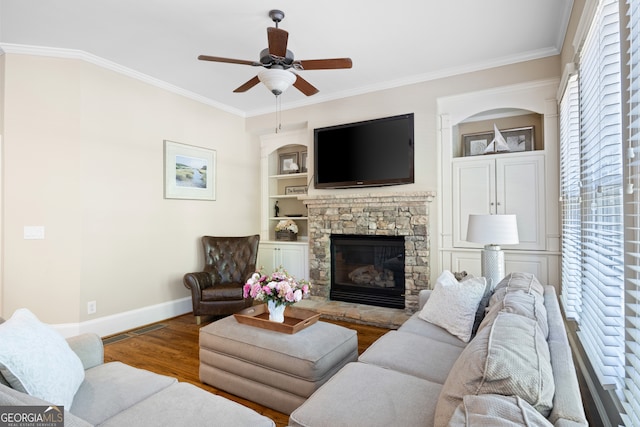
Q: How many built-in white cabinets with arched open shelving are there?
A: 2